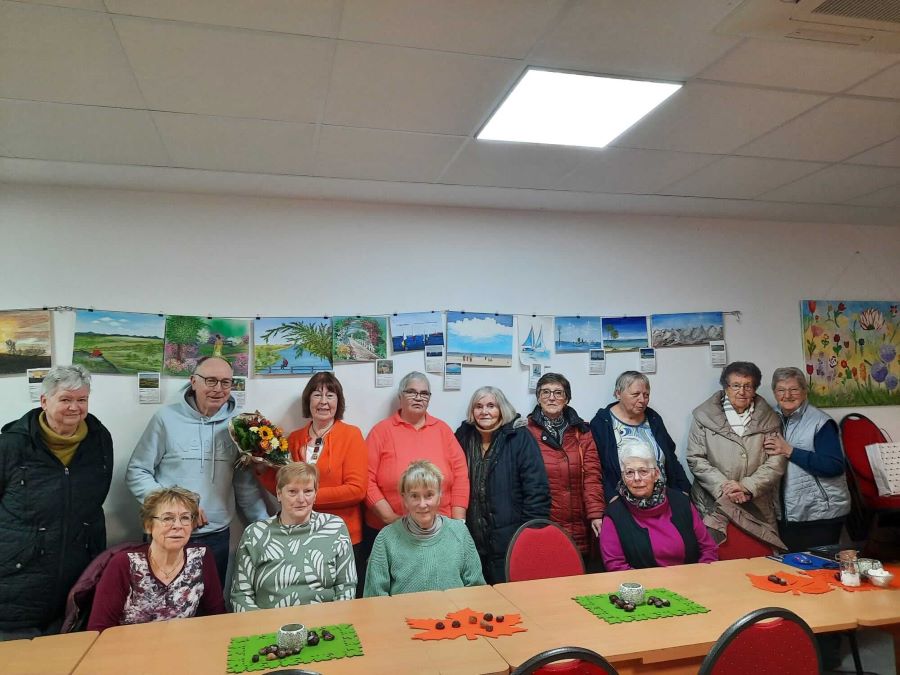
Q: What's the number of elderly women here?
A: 12